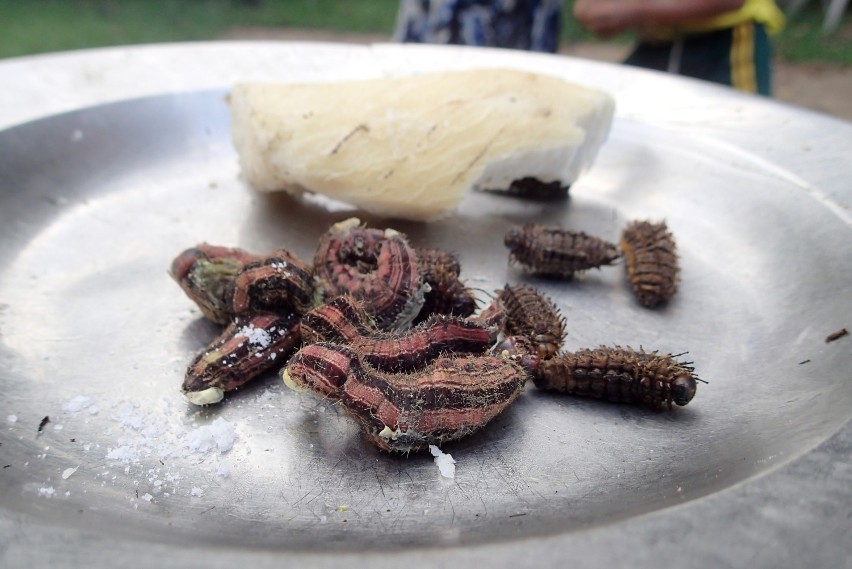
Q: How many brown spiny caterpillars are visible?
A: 5